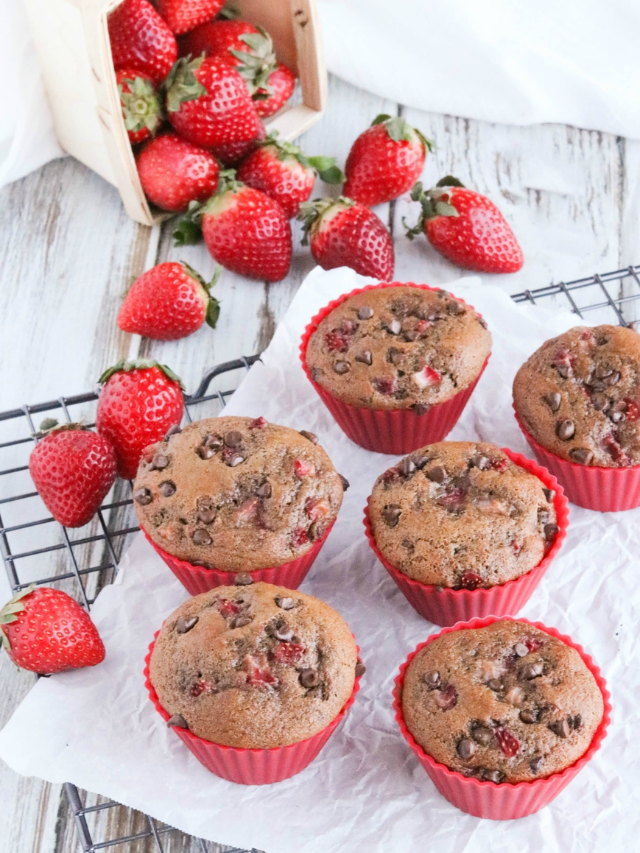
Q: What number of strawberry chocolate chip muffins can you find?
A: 6